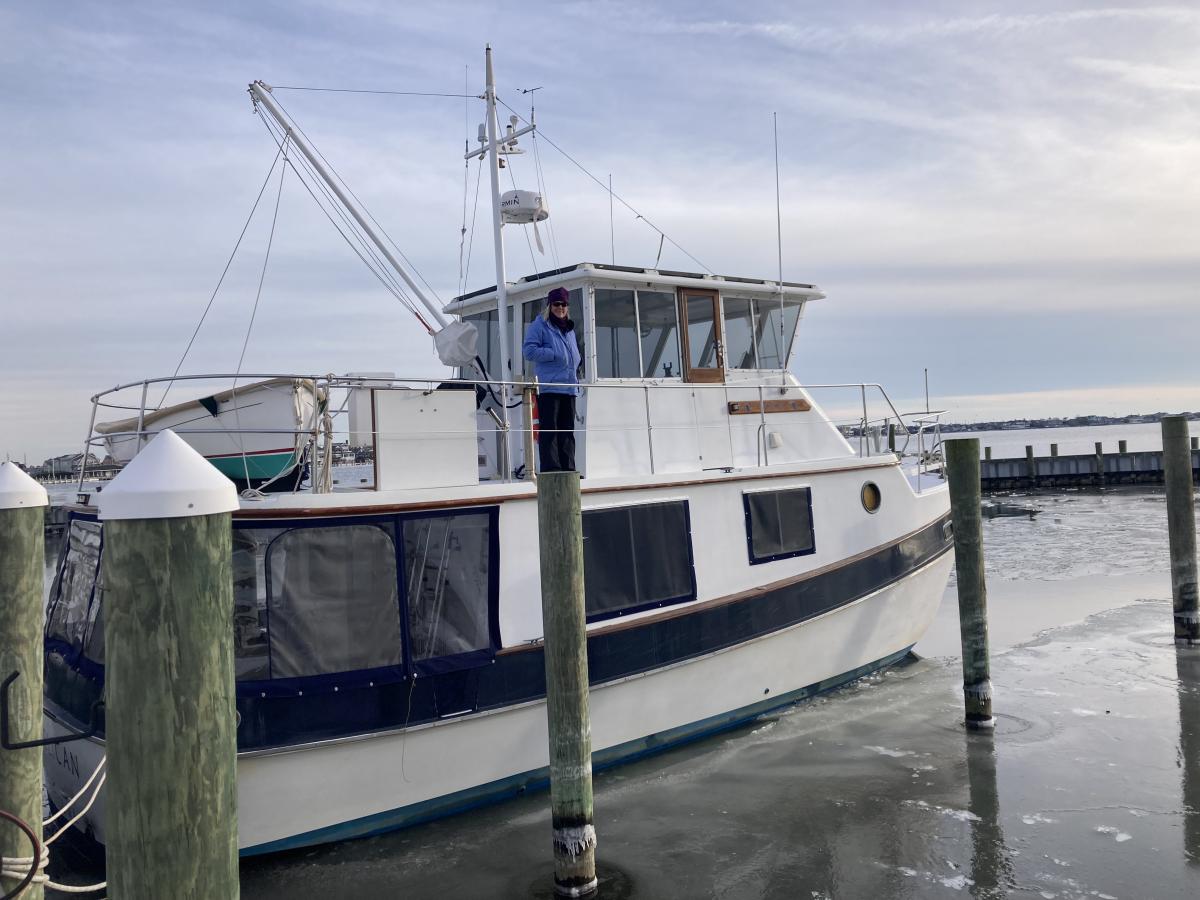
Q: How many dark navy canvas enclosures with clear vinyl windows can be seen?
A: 1